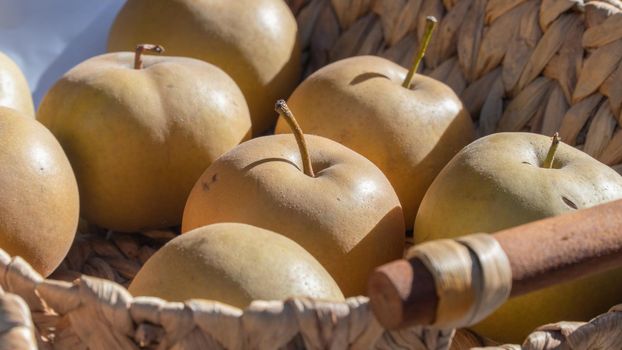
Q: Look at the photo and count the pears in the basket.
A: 8